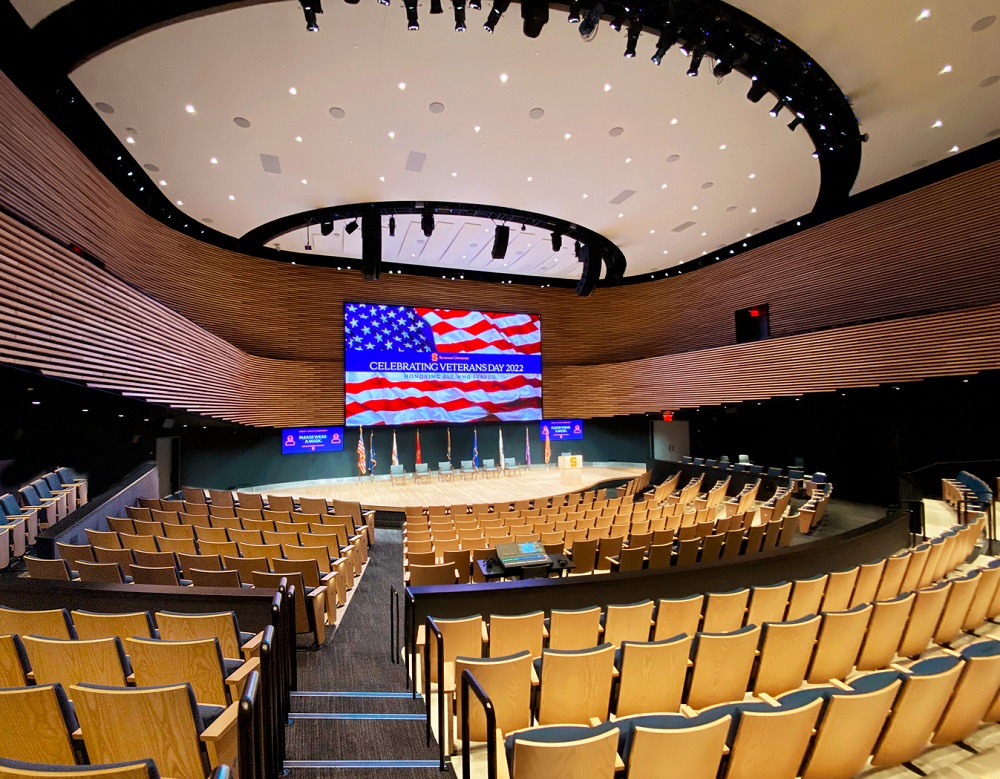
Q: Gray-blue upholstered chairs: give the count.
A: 6